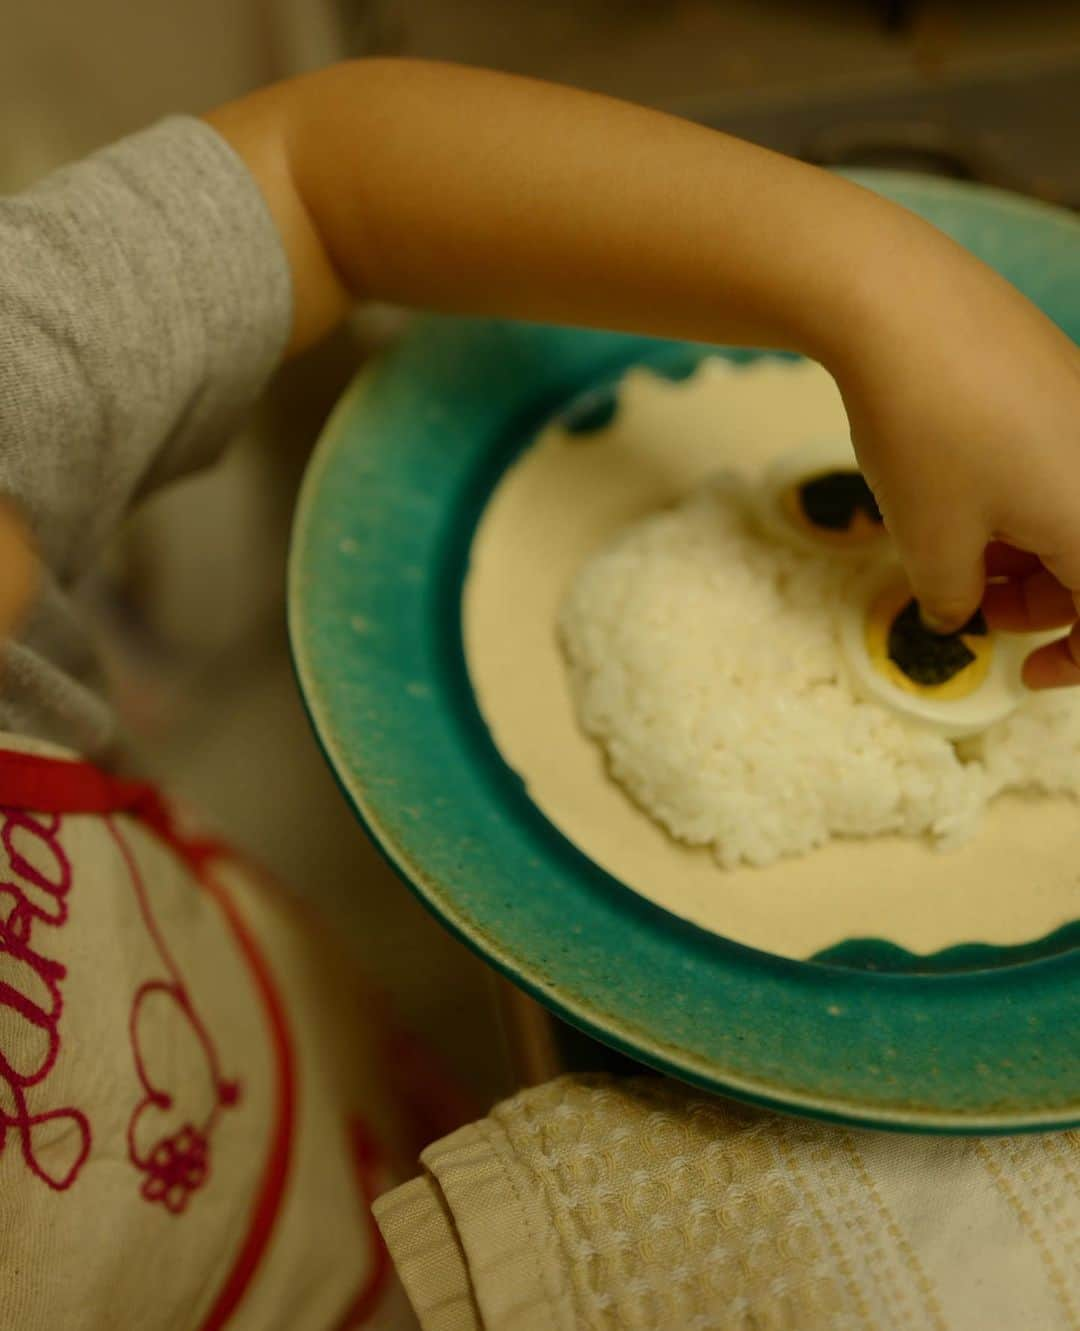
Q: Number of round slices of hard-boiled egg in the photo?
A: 2